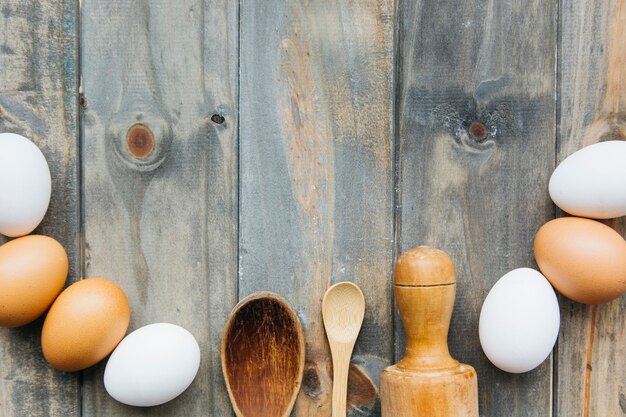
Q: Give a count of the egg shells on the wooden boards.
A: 7